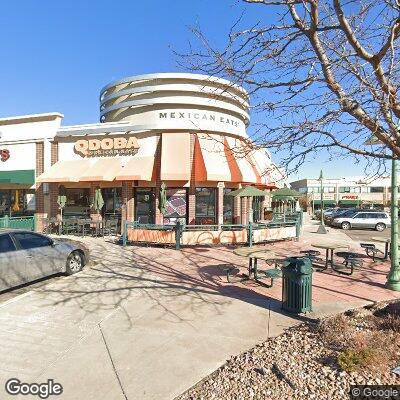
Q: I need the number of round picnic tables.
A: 3